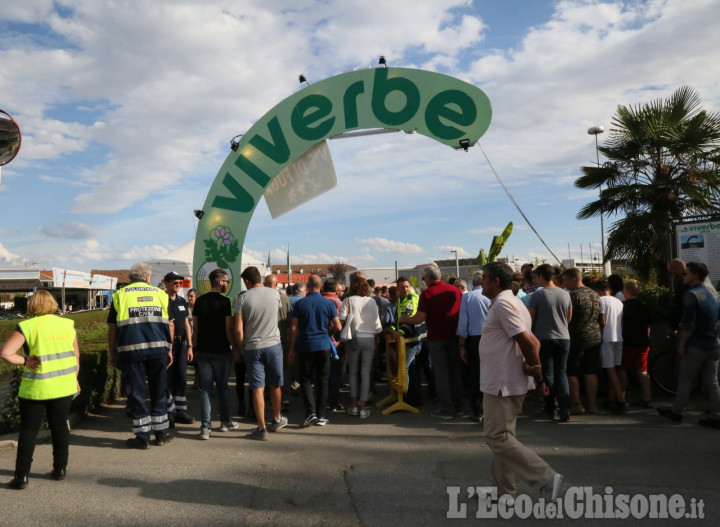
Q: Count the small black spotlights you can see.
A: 5